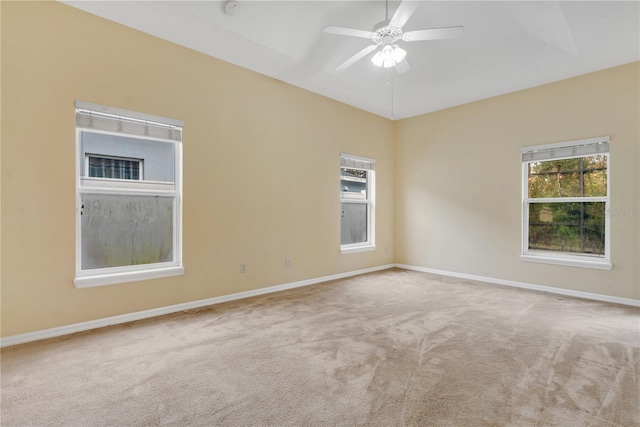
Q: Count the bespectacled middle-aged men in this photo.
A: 0